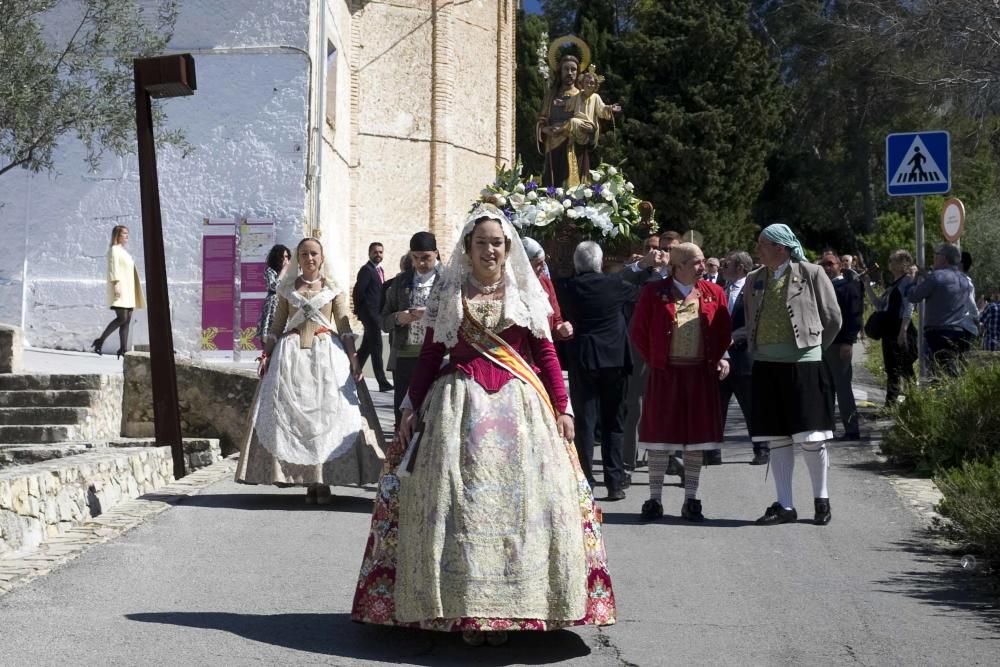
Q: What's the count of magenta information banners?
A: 2